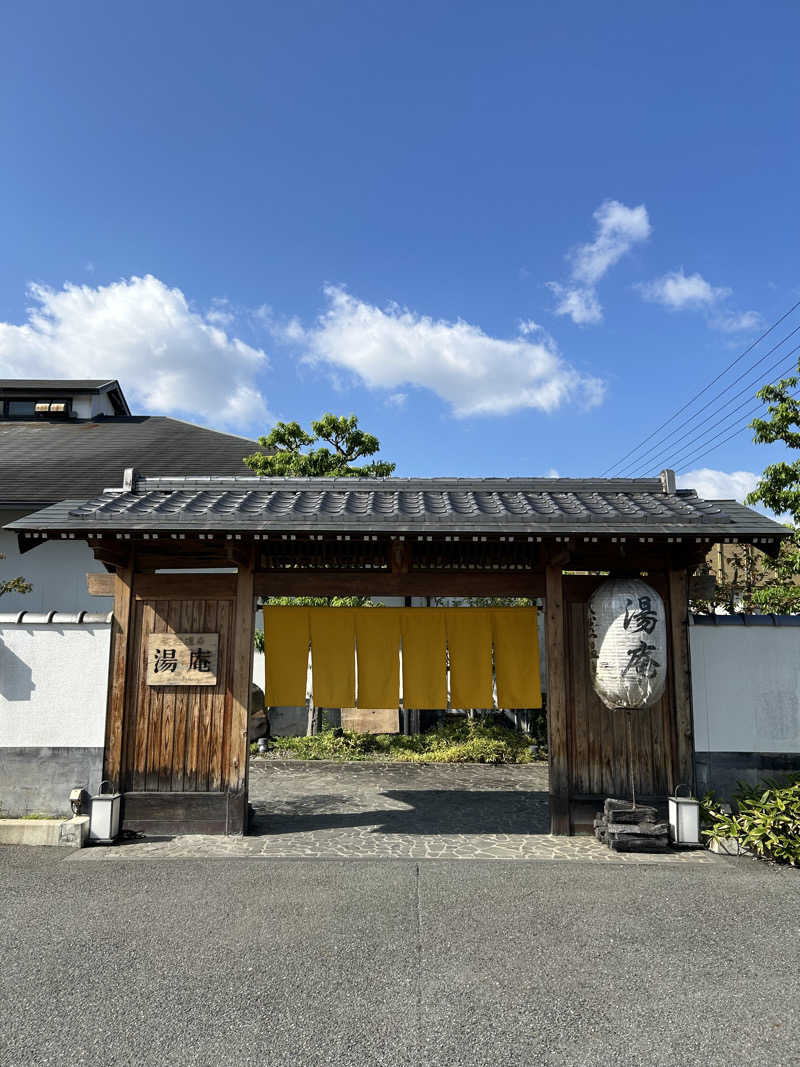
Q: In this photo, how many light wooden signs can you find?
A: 1